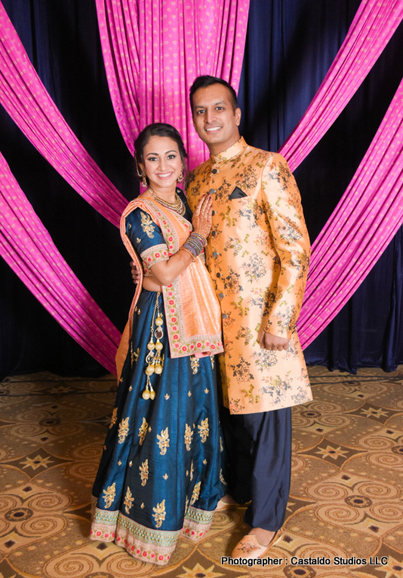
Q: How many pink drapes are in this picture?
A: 5